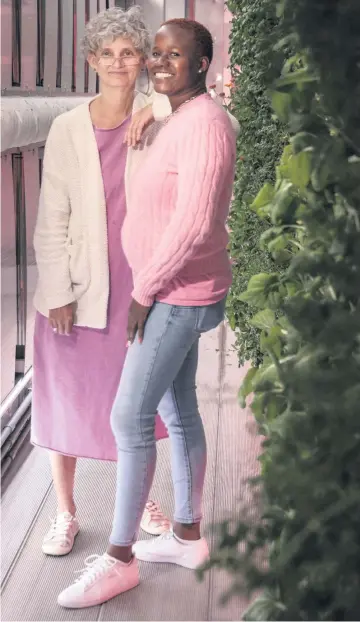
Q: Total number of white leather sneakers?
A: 4